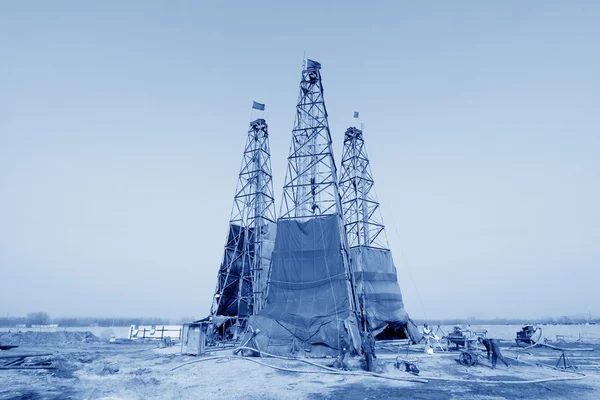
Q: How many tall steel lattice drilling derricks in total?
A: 3